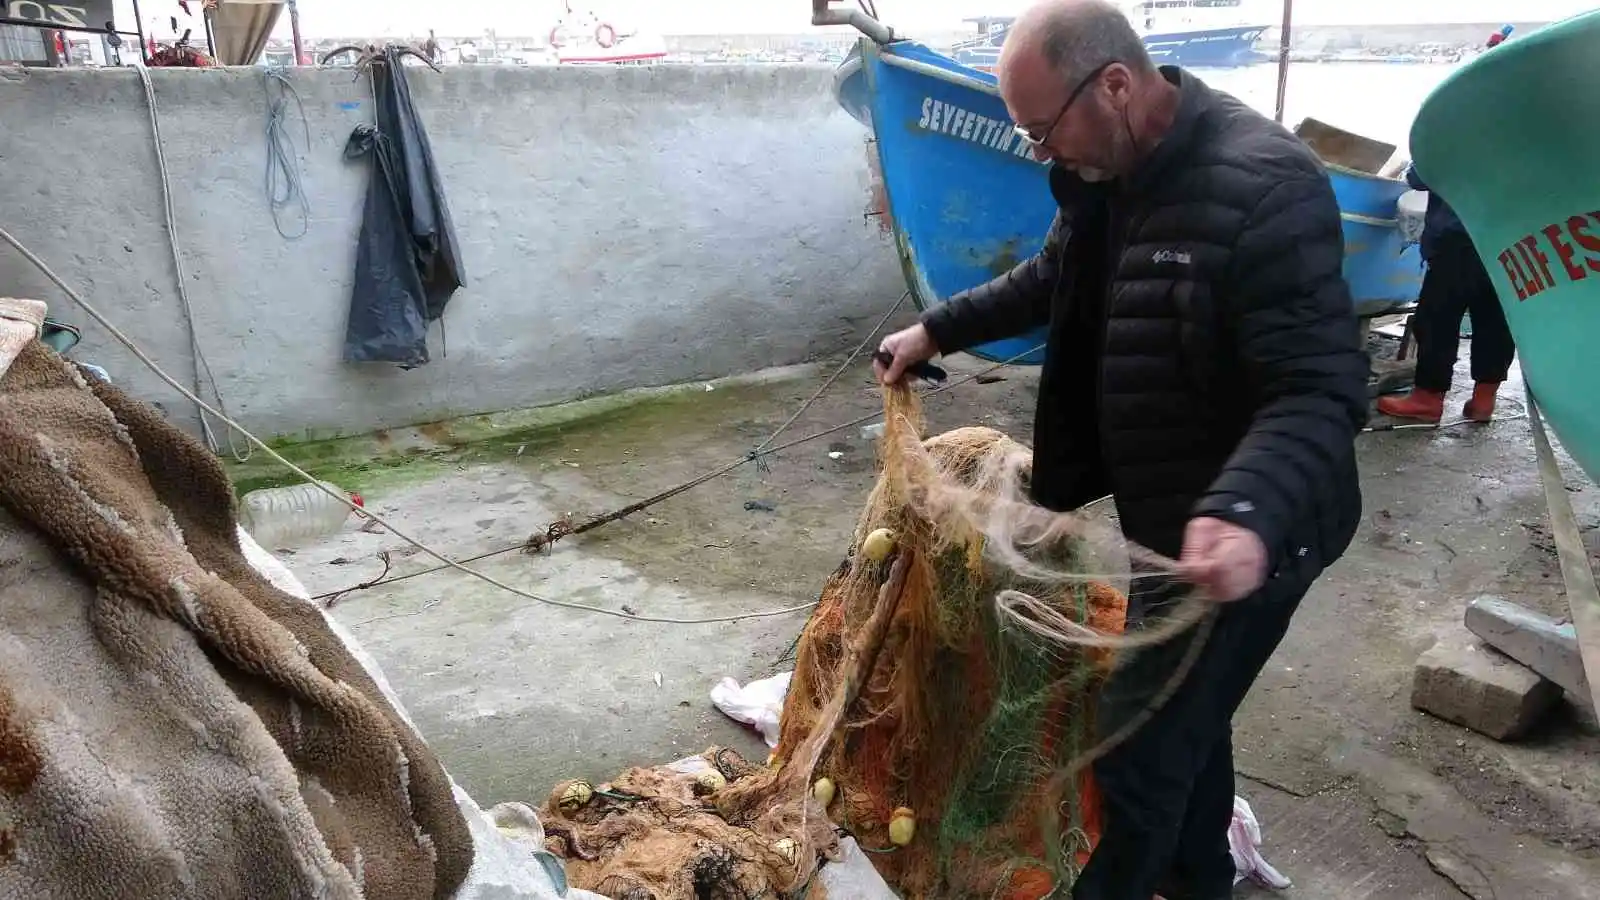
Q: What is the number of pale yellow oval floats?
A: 6